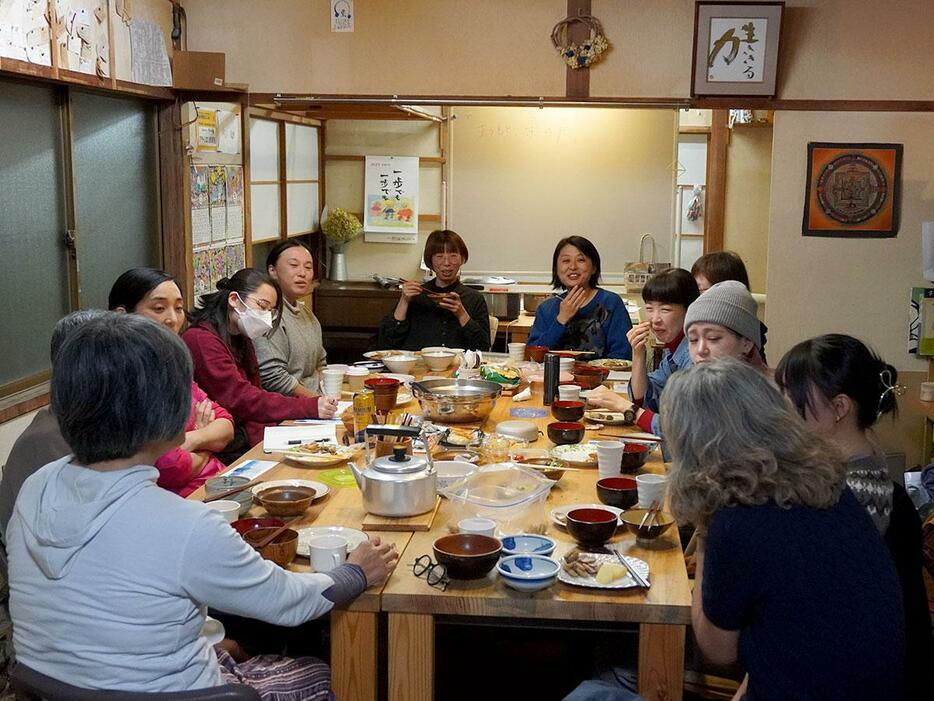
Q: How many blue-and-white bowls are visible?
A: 2